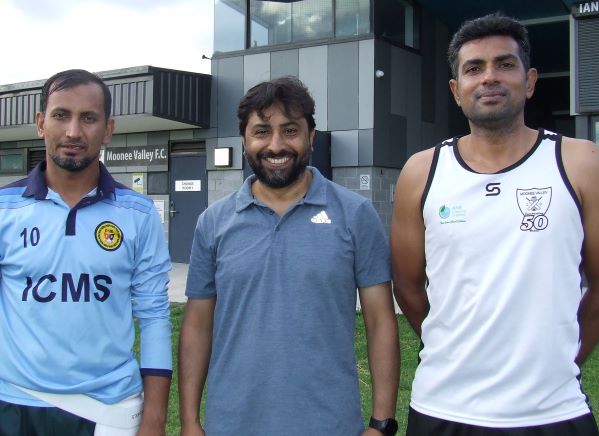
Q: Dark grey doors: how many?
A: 1